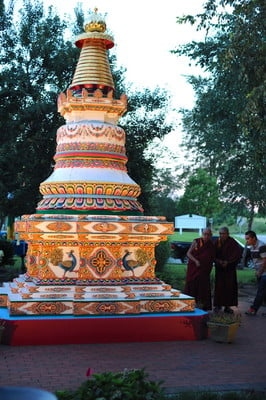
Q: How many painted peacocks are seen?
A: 2